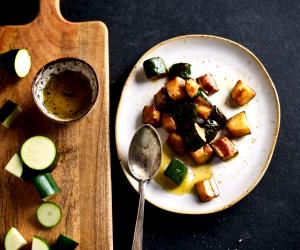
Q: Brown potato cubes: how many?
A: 13